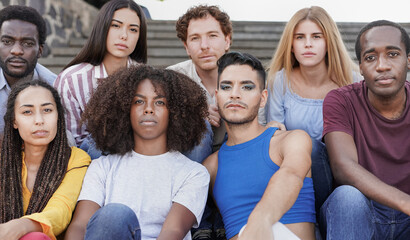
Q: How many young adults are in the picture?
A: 8